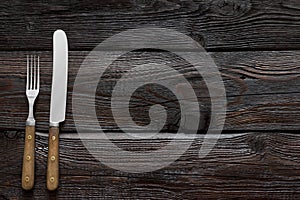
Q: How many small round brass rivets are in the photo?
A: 6